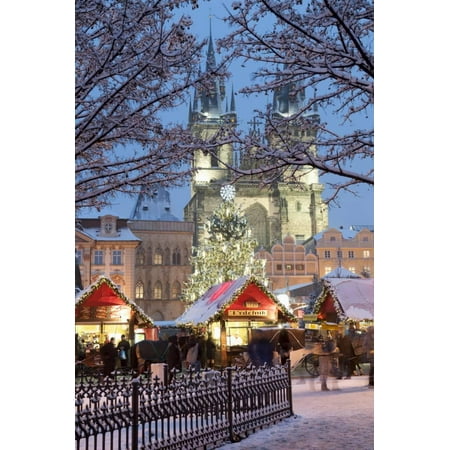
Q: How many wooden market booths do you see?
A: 3